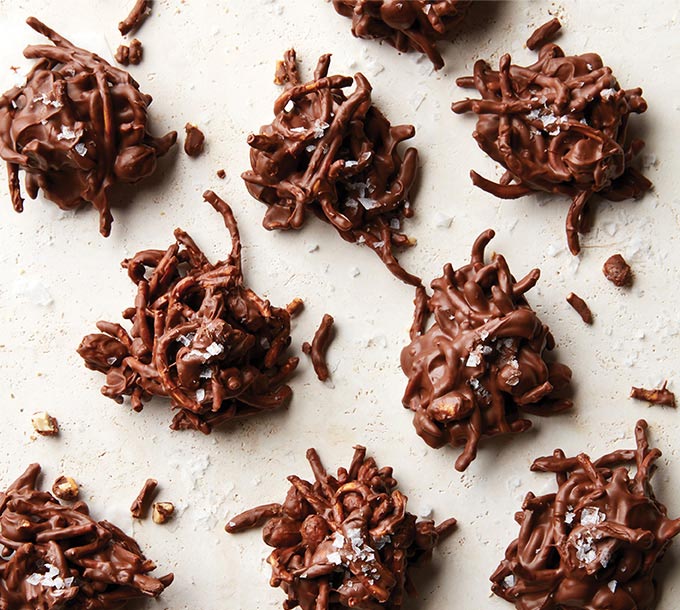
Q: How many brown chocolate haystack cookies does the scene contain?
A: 9